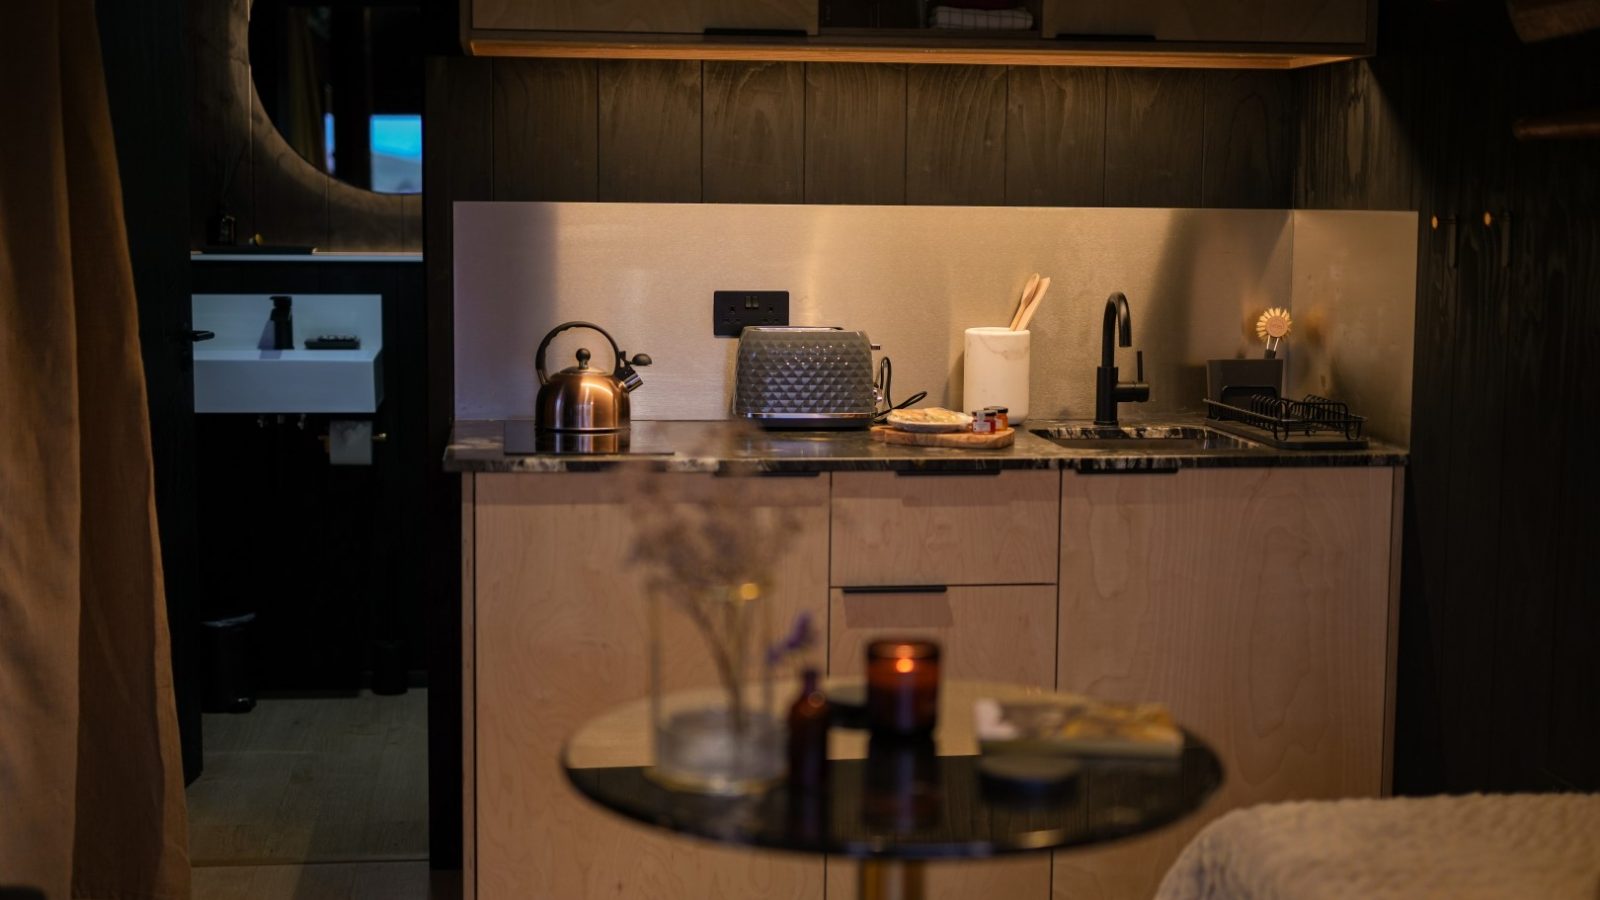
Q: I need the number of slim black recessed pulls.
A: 6